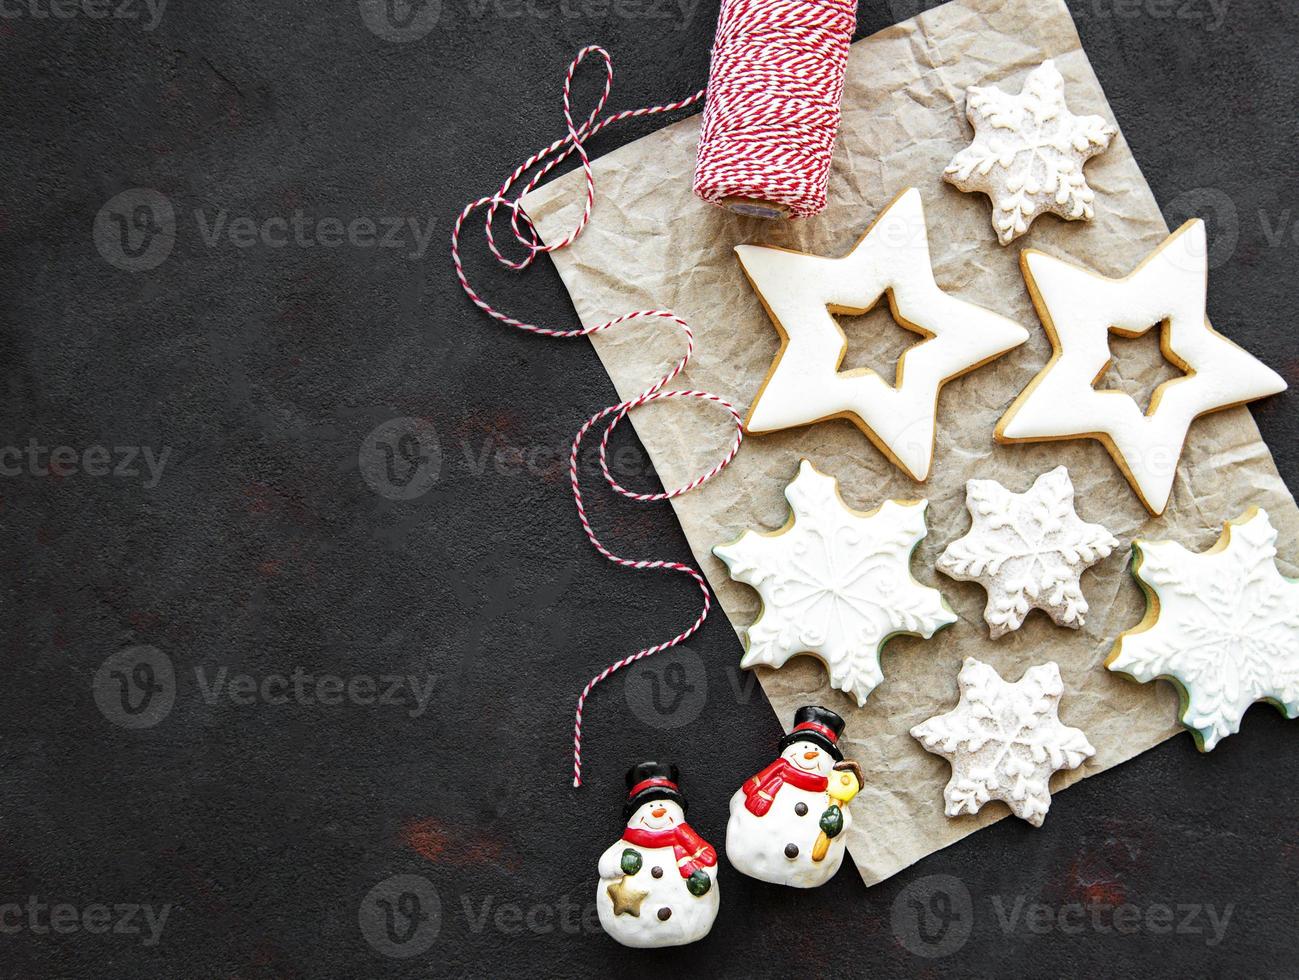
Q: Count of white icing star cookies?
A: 2